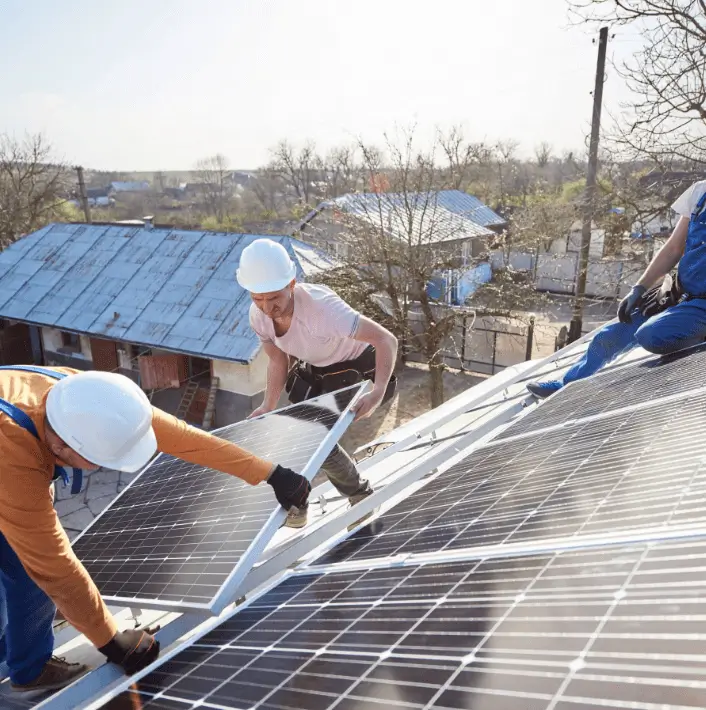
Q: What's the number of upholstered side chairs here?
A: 0